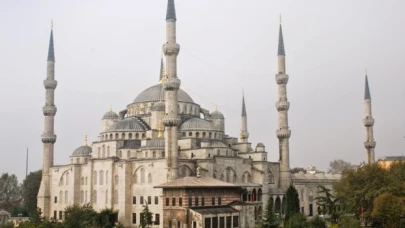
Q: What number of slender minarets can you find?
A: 6